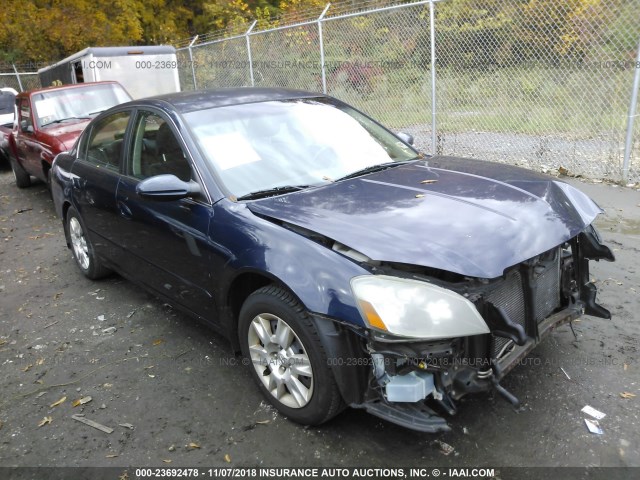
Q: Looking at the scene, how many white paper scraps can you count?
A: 2